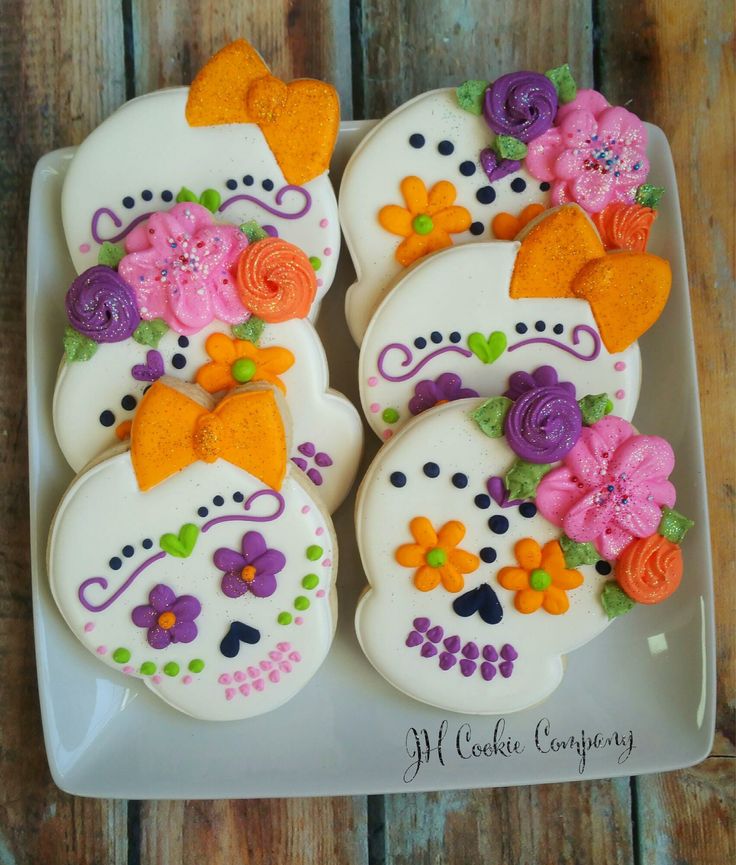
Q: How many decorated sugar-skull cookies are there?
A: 6